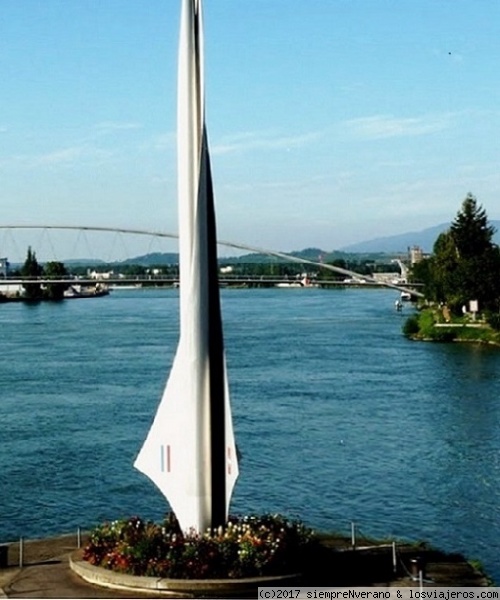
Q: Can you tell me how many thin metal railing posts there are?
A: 5